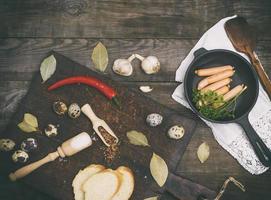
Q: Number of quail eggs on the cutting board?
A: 8